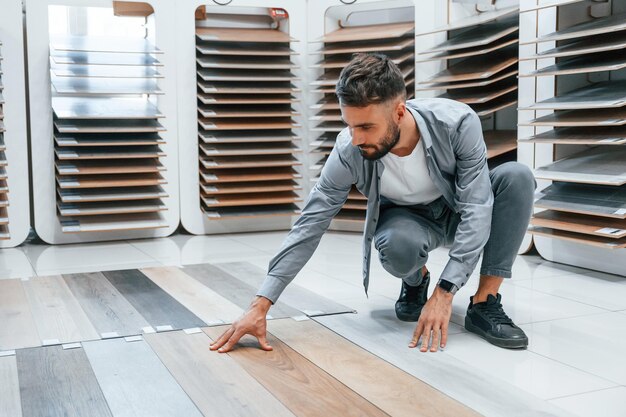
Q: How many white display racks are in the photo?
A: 6